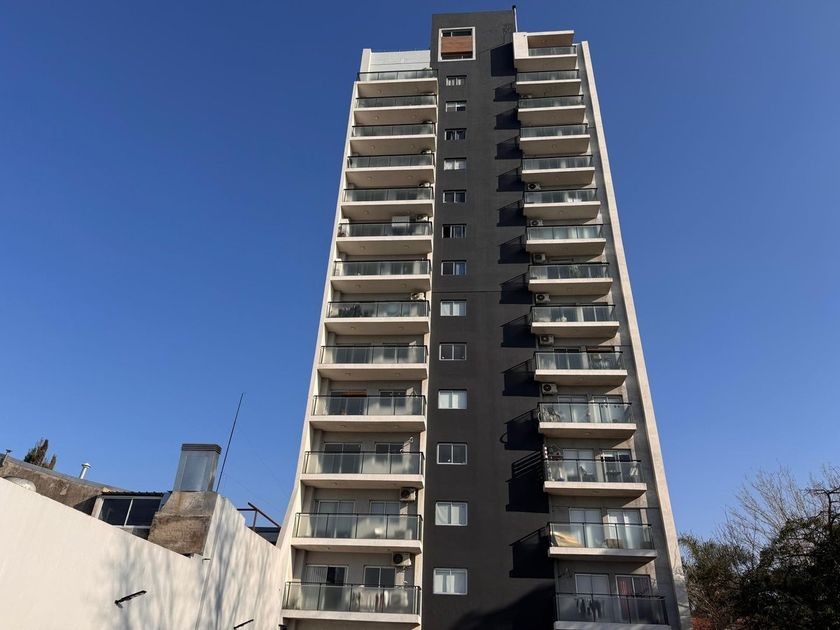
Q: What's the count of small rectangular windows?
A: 13